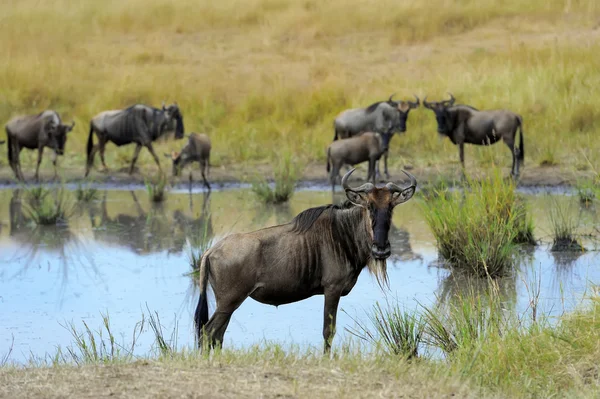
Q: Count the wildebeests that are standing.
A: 7